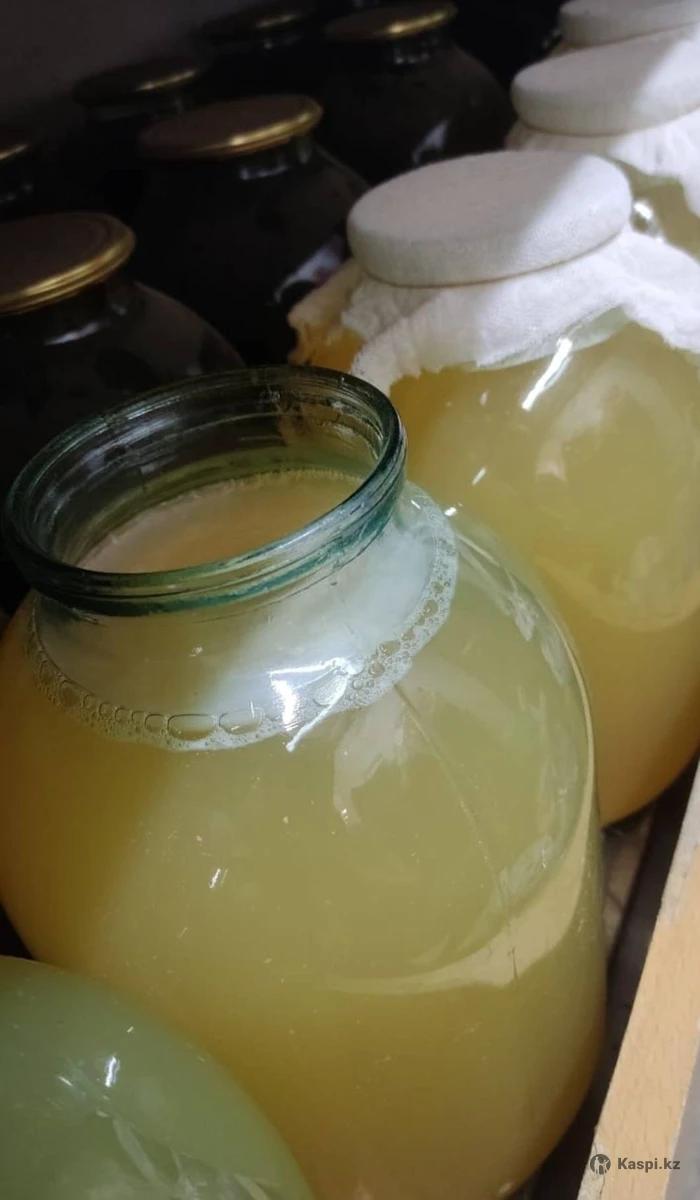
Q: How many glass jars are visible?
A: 11